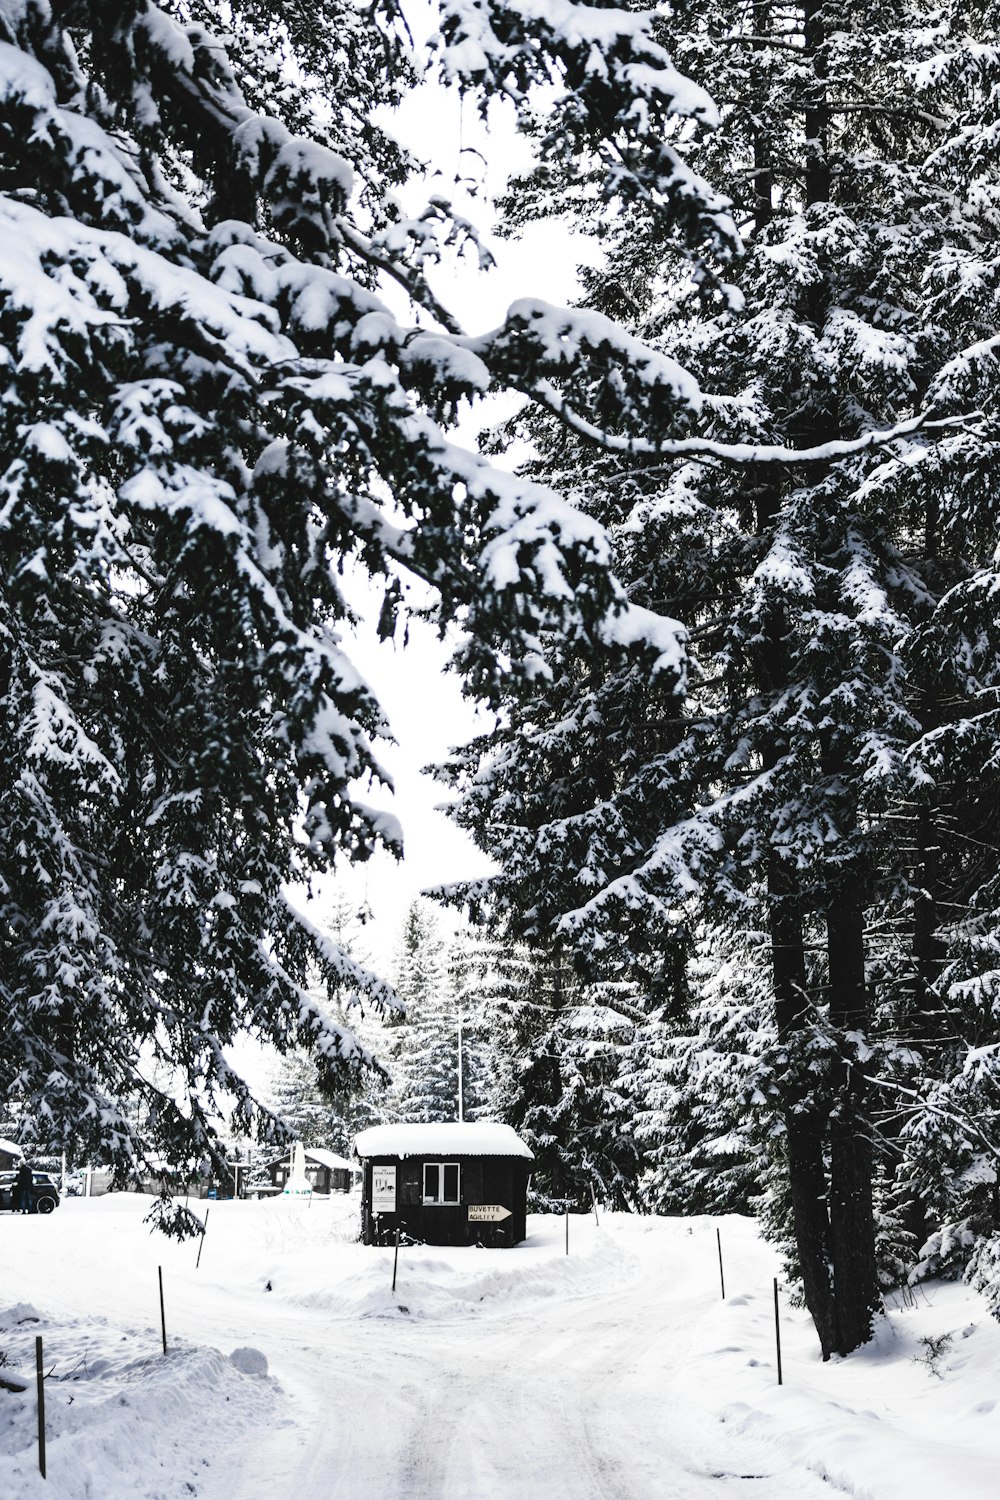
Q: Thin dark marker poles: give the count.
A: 8